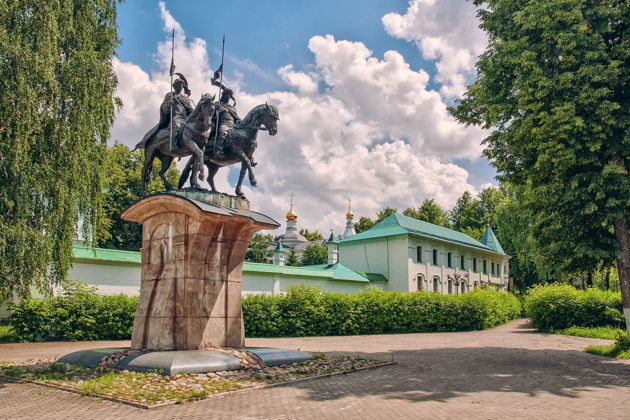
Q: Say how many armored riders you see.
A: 2